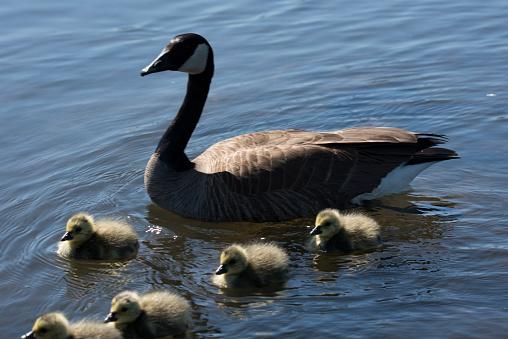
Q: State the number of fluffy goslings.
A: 5